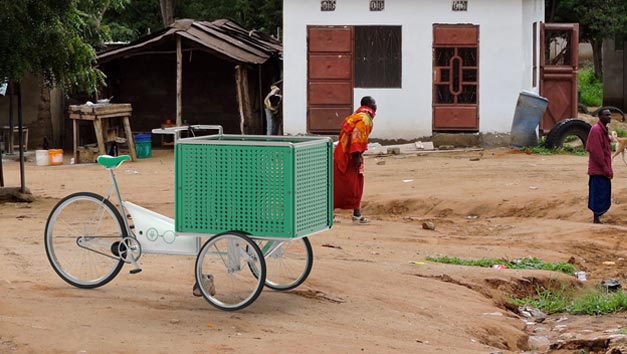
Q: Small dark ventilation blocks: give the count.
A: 3